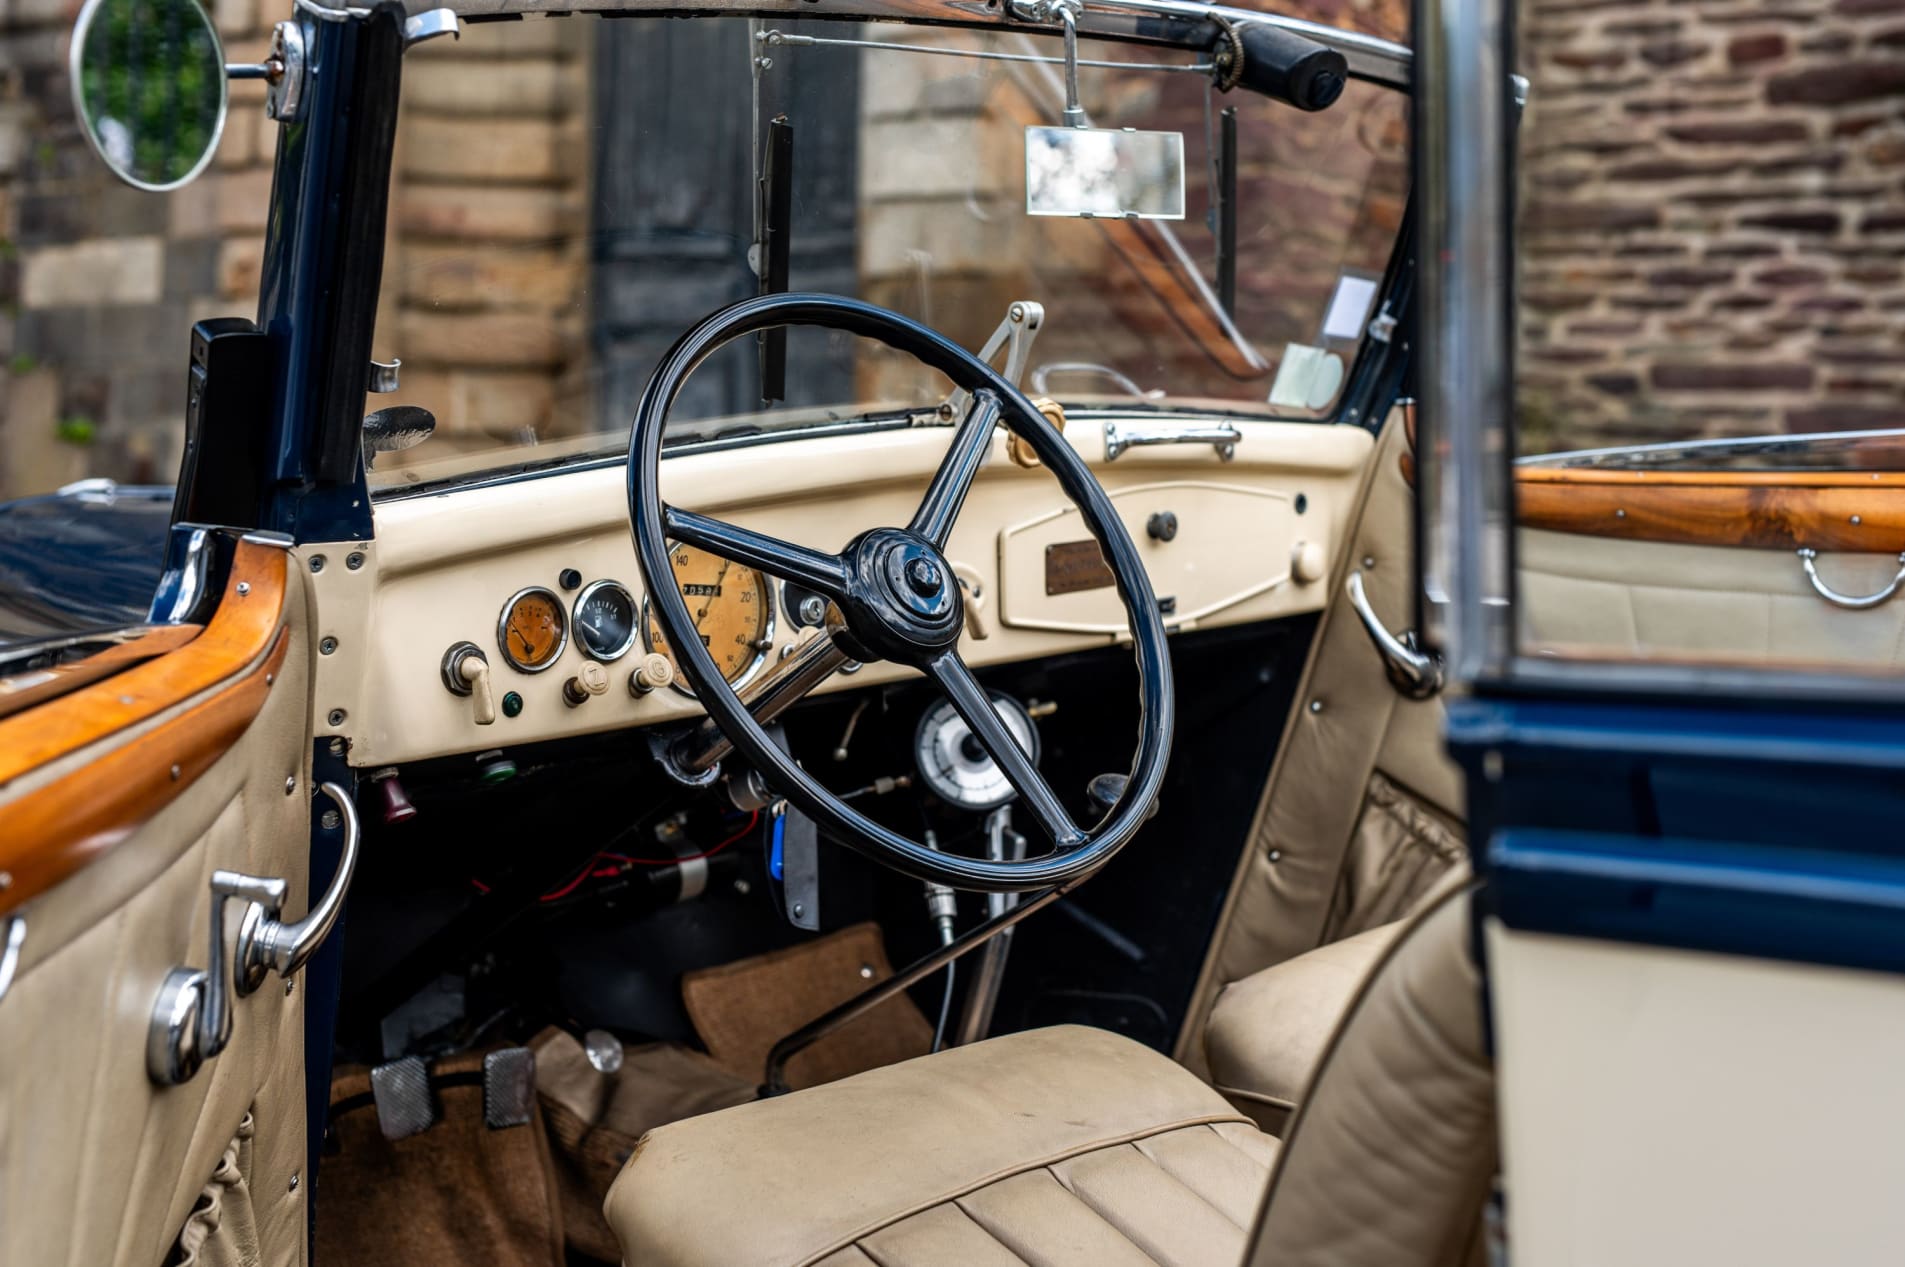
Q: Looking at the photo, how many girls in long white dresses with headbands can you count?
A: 0